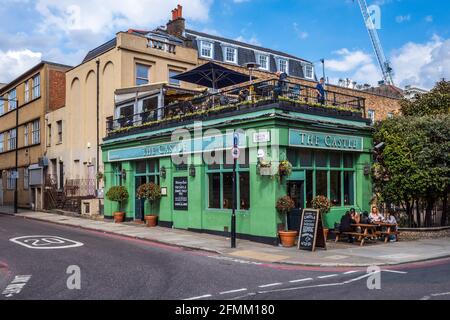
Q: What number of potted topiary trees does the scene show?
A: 4